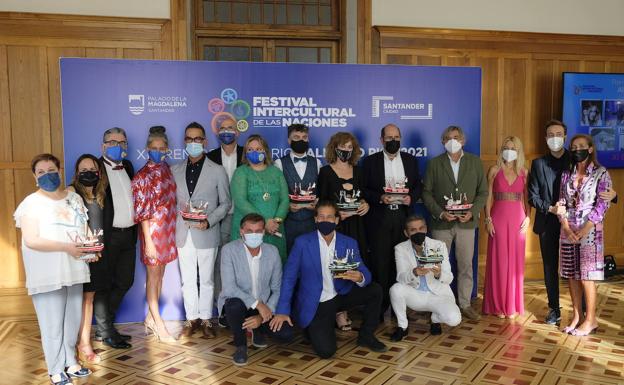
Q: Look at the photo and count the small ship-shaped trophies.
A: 8